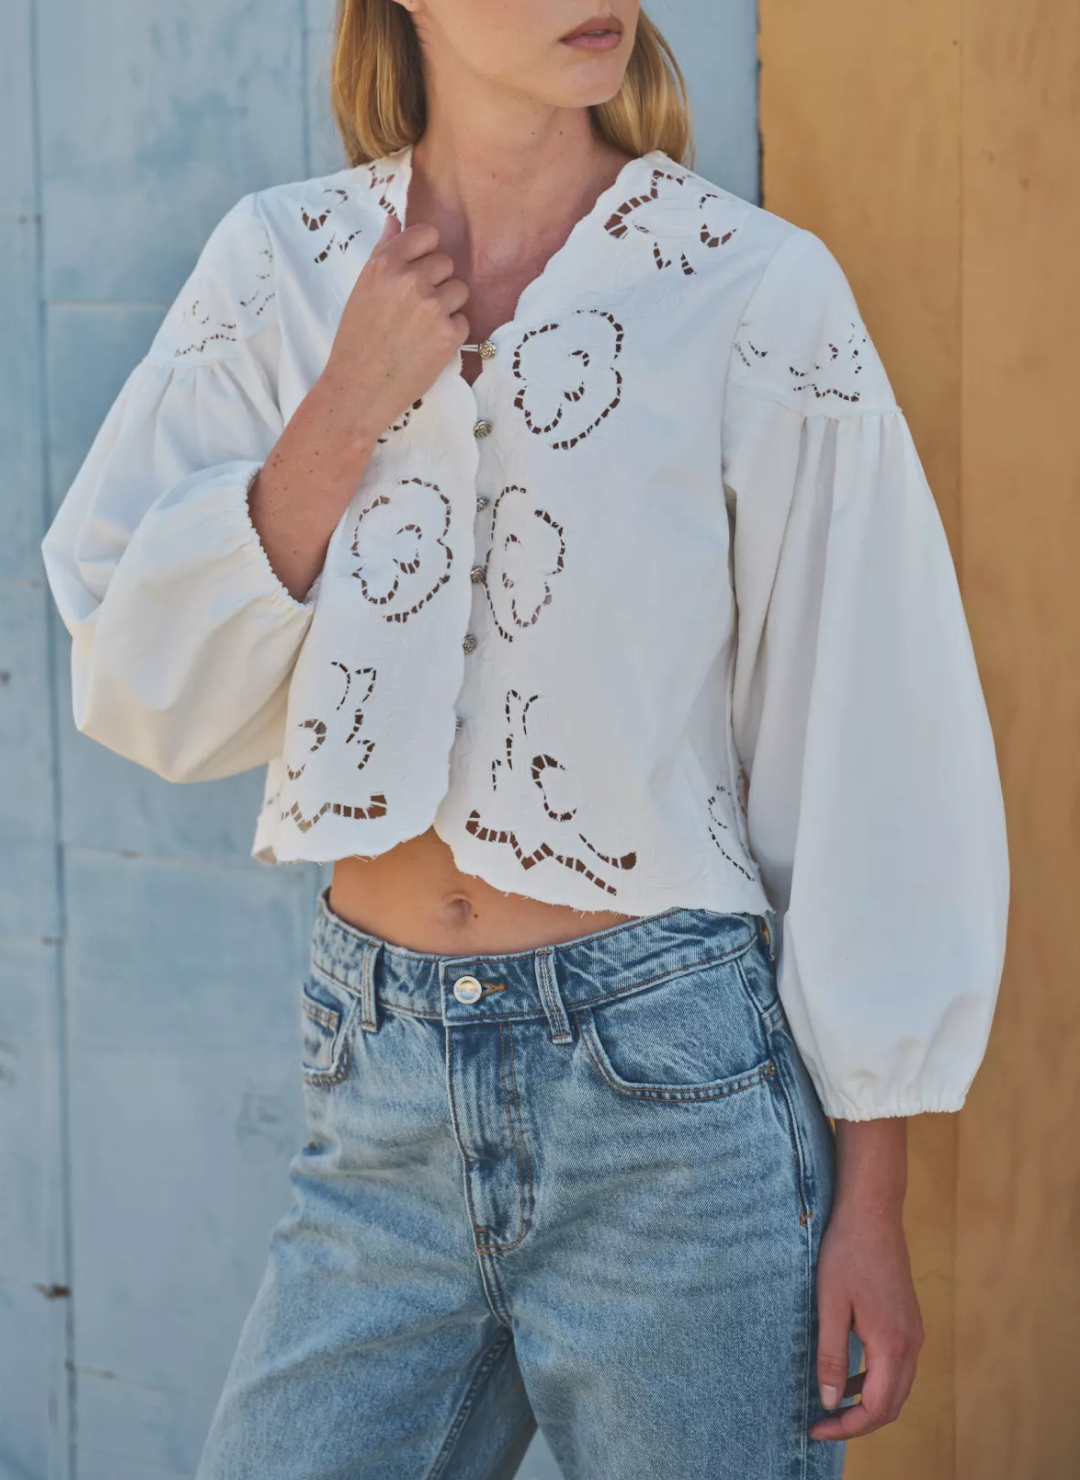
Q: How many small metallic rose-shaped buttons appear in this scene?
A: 6